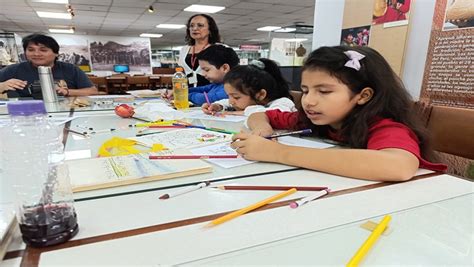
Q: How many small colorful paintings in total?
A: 2